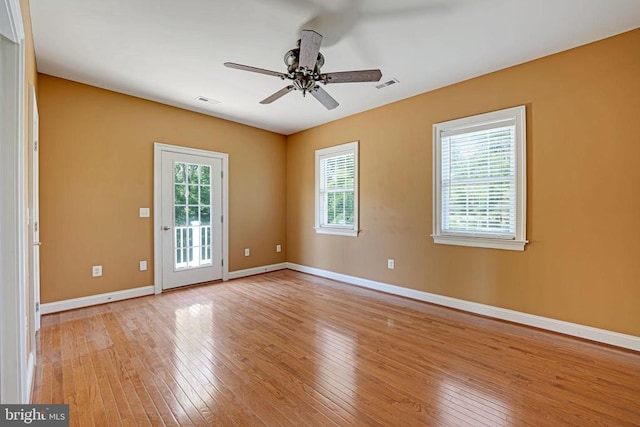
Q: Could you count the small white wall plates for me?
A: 6